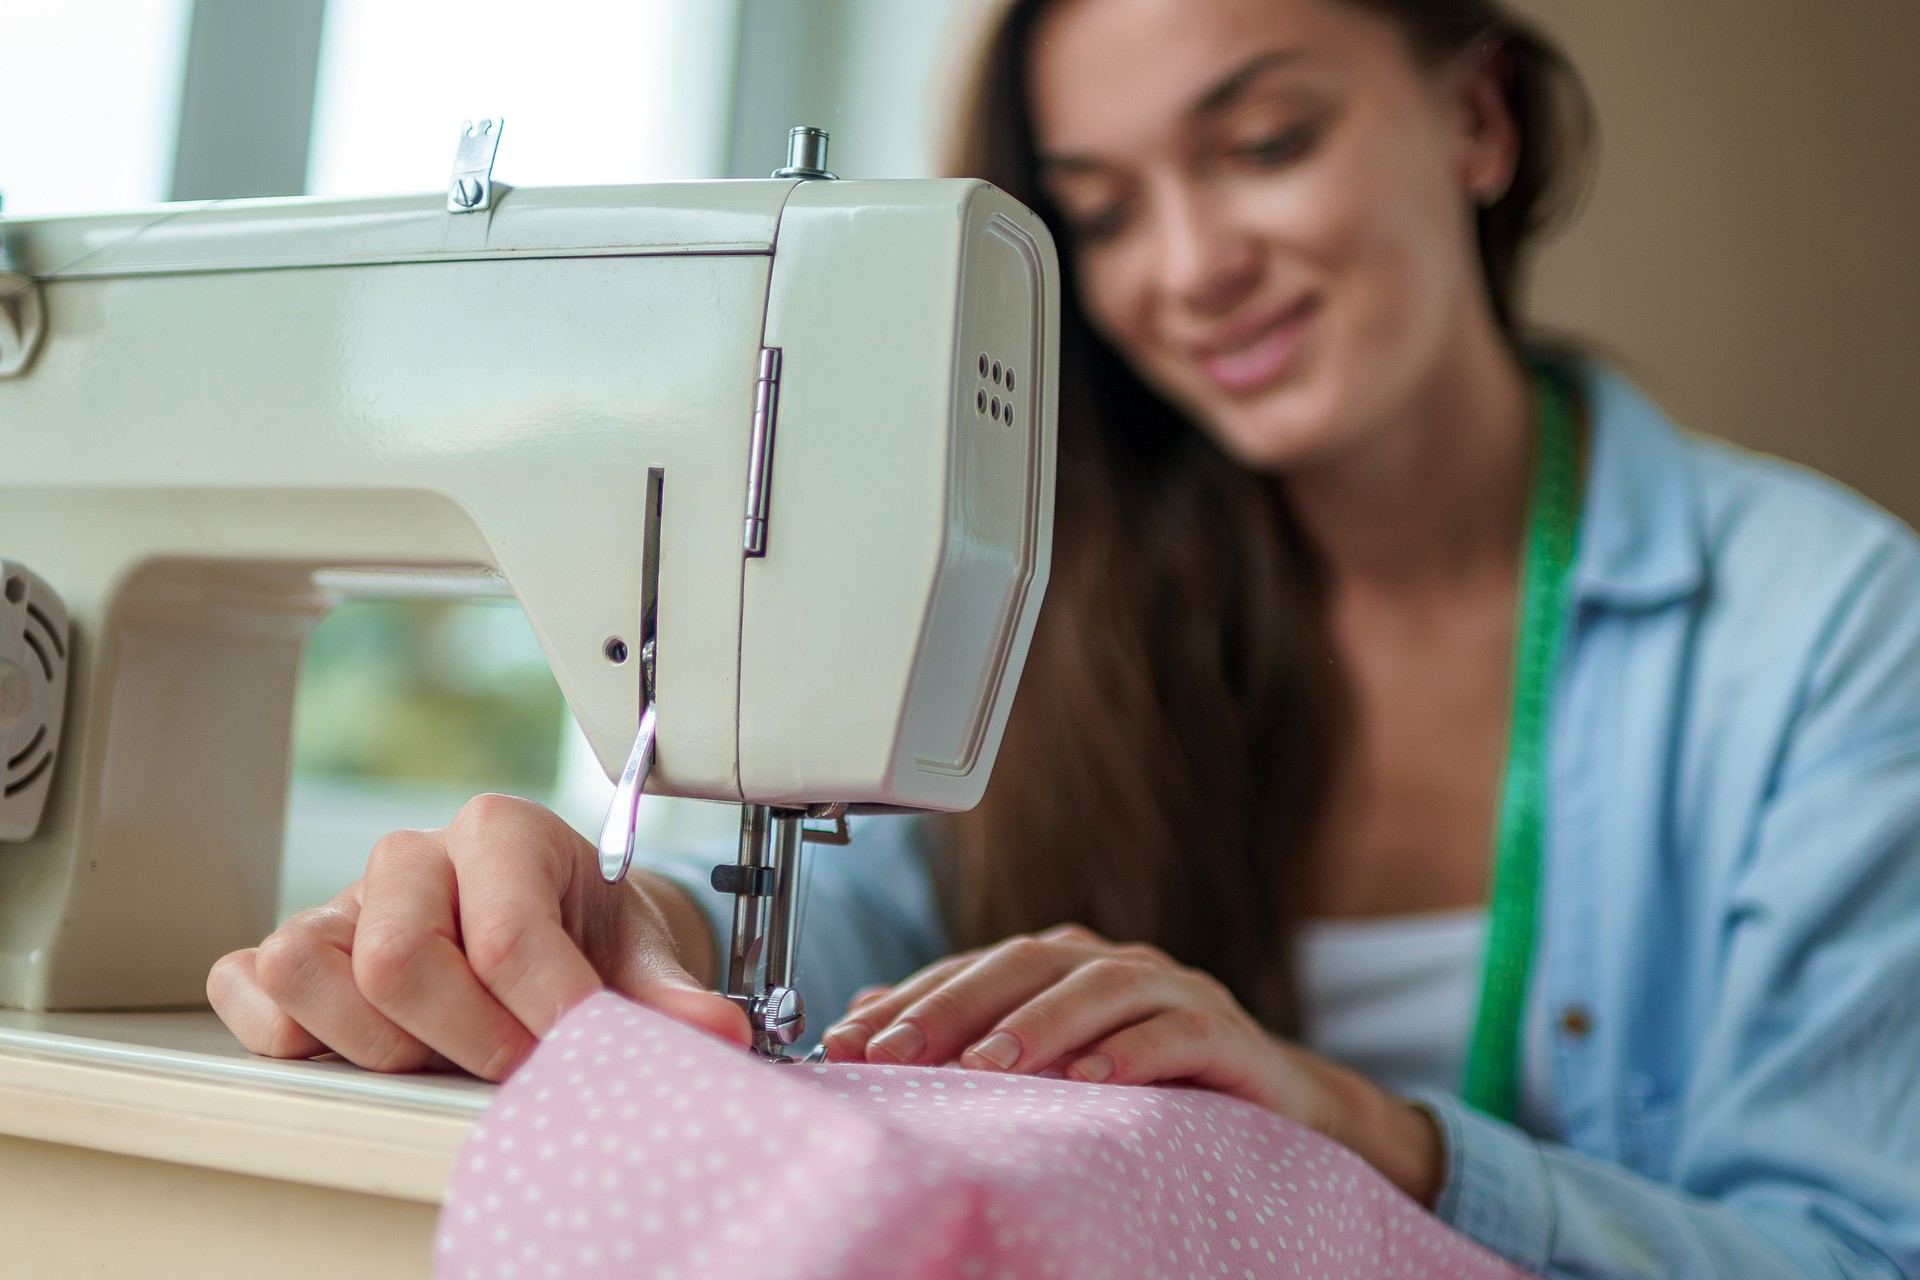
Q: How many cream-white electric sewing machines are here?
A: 1